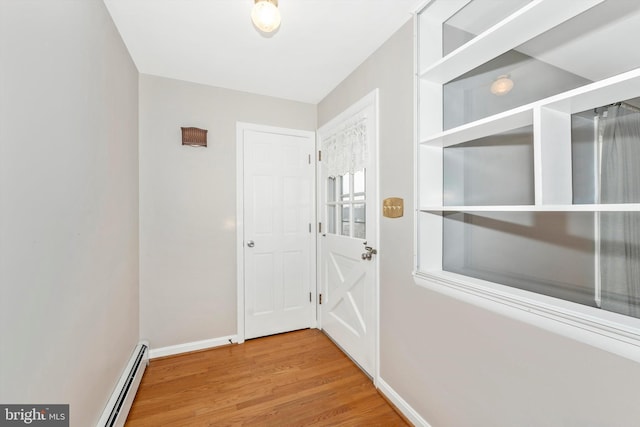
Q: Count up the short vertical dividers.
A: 1